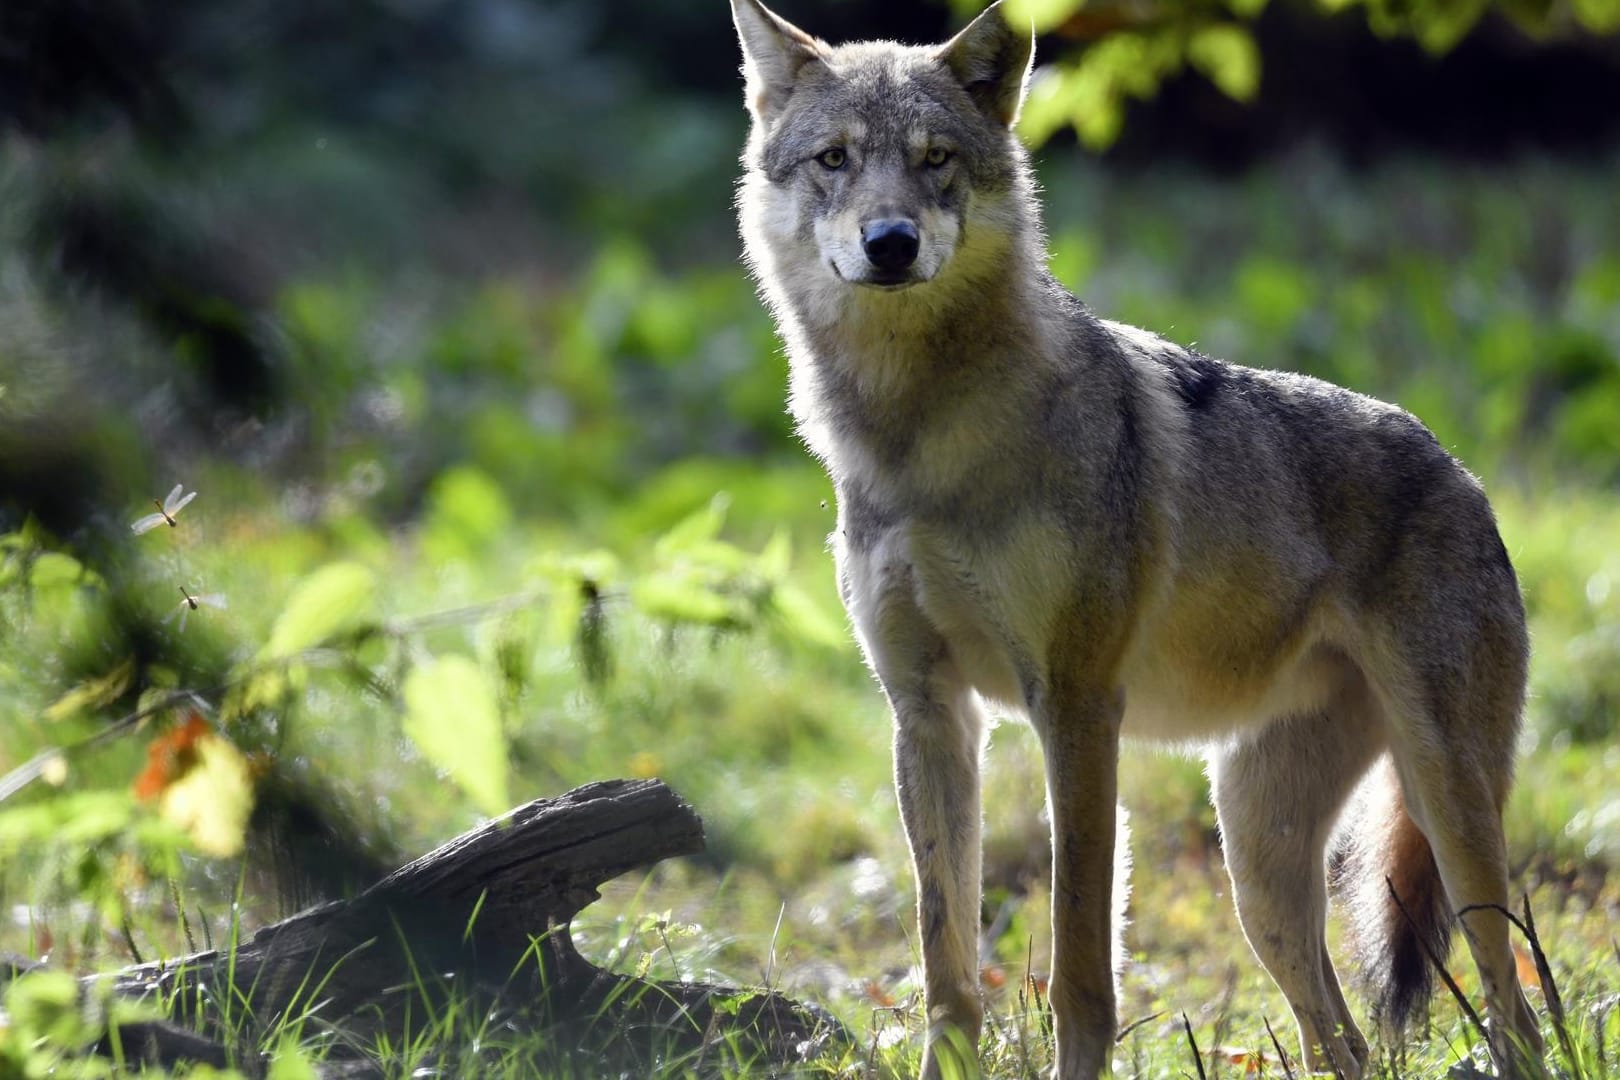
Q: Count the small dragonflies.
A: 2